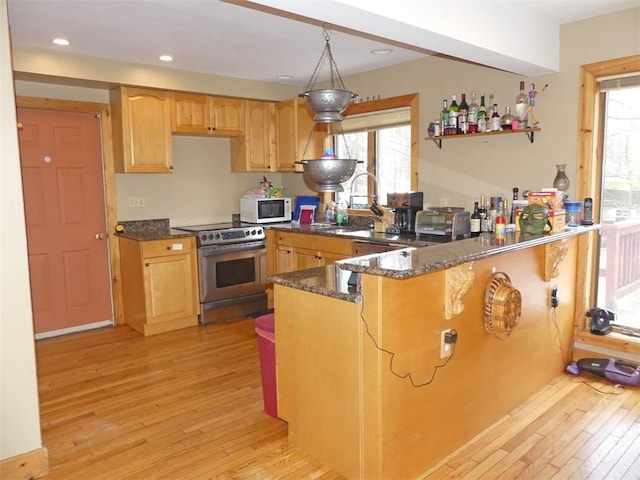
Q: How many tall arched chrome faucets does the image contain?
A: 1